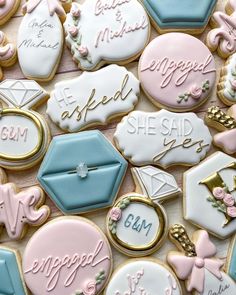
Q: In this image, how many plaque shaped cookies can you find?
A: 2